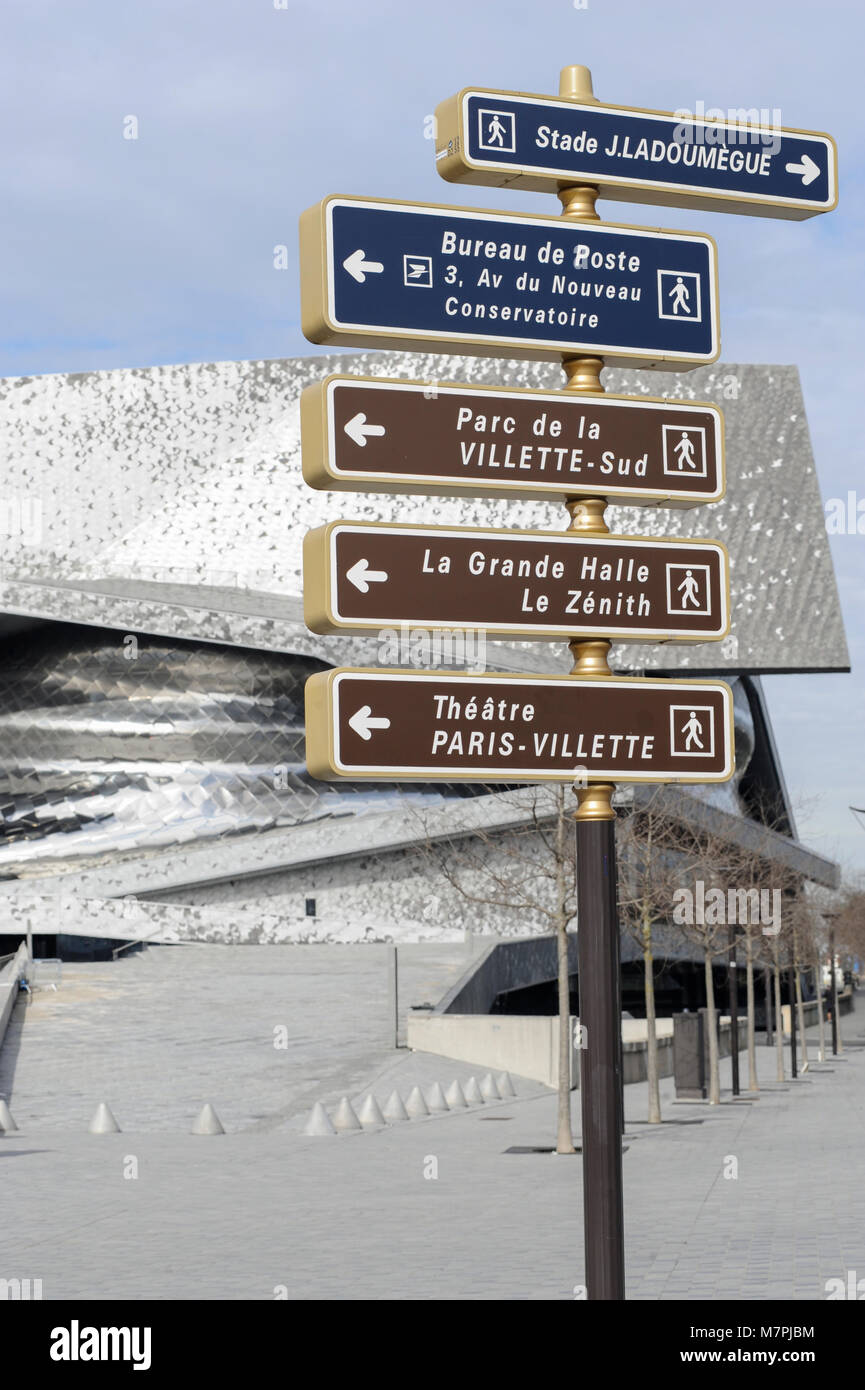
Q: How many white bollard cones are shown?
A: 13